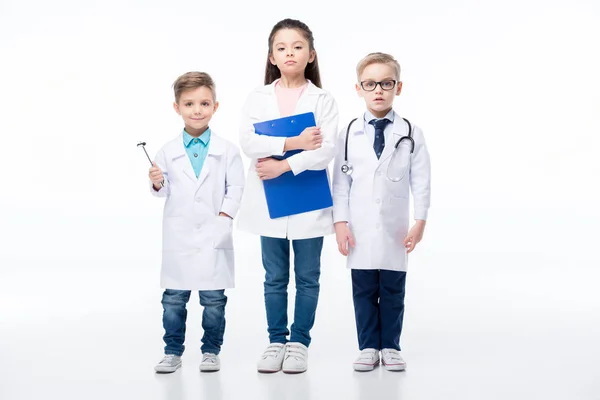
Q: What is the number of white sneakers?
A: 6